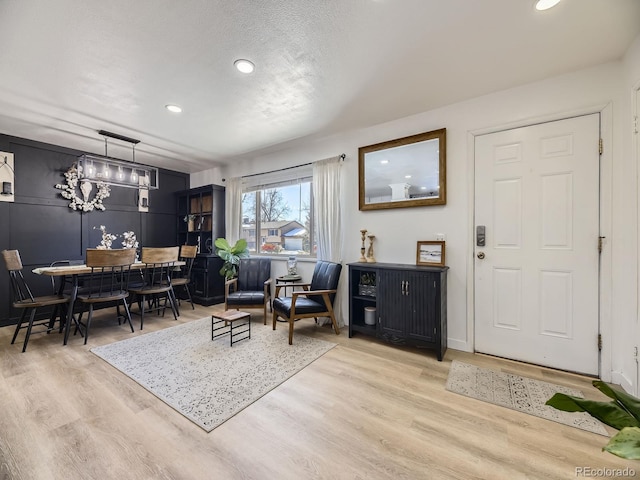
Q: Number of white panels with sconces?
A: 2